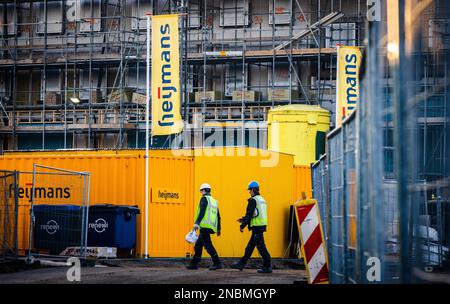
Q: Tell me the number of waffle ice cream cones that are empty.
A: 0